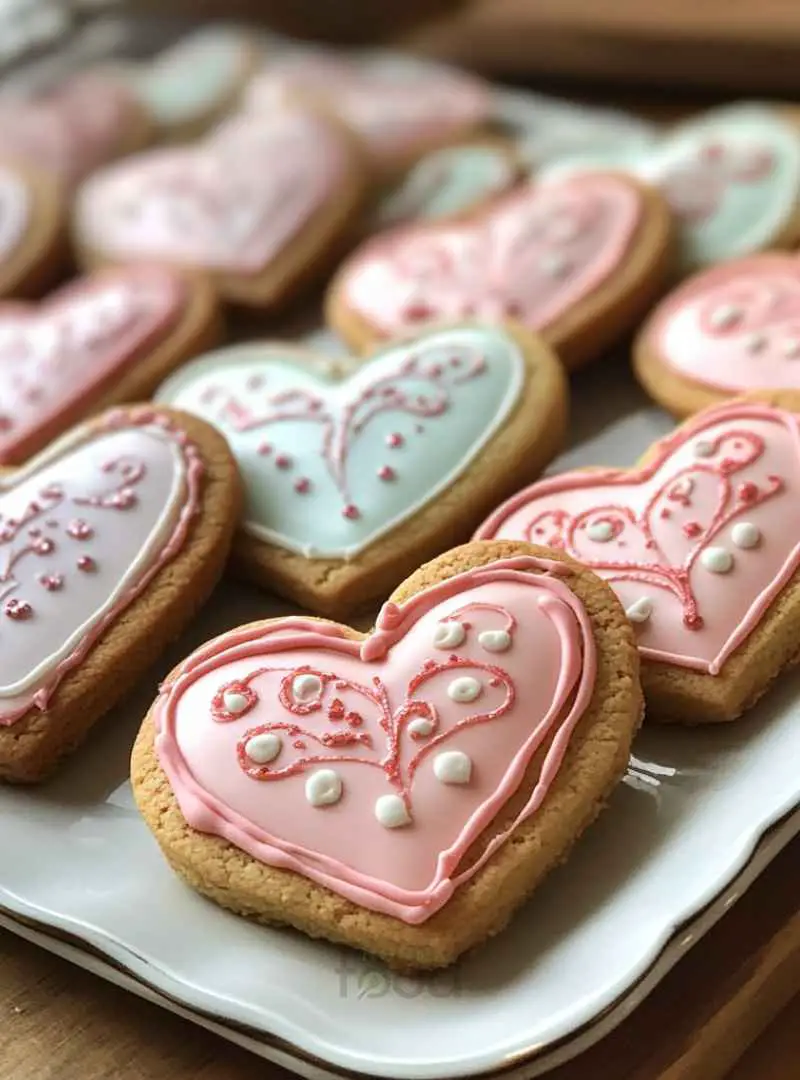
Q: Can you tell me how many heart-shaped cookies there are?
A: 14